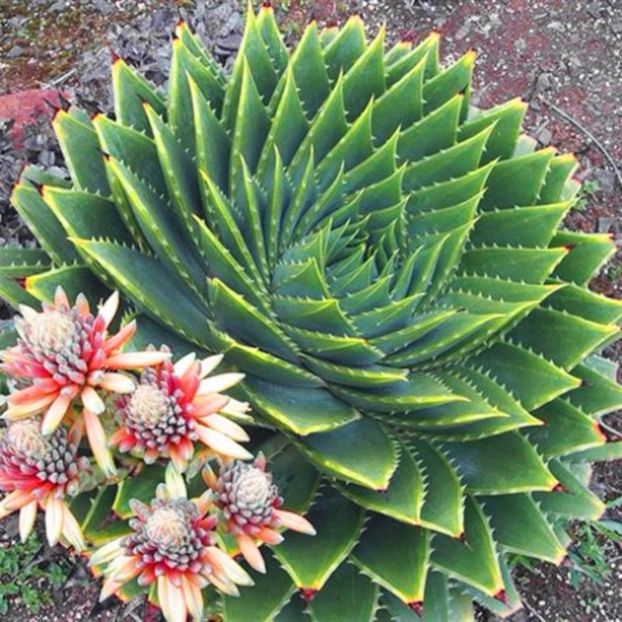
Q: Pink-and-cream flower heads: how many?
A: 5